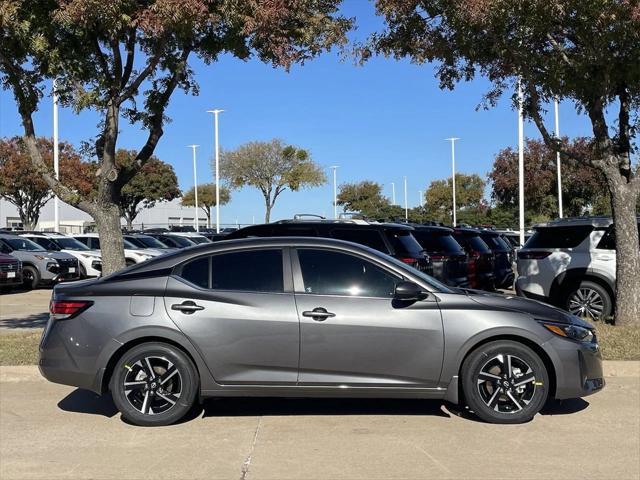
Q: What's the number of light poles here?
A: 10